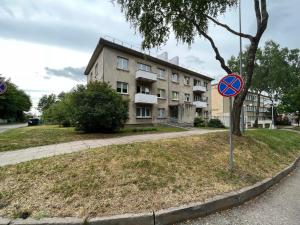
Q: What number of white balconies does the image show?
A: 4